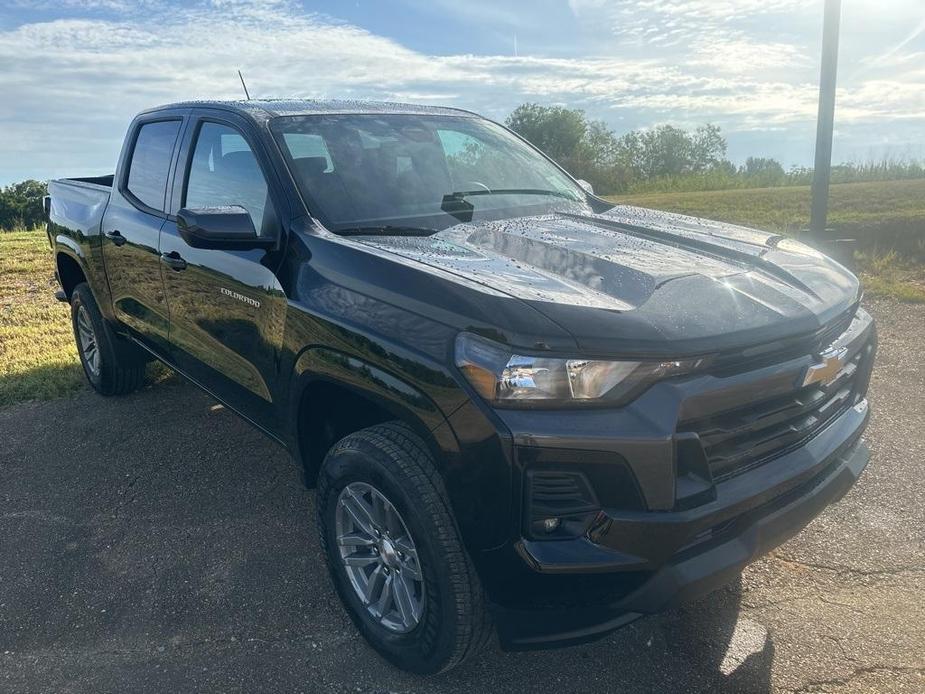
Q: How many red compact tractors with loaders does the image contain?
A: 0